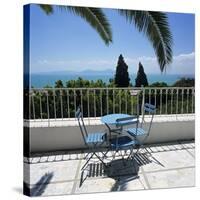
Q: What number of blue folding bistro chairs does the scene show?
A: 3